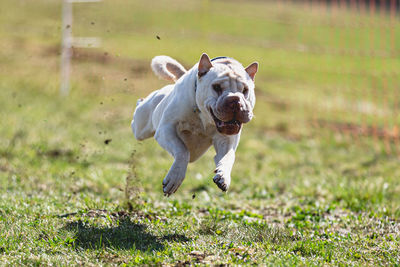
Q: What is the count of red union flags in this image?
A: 0